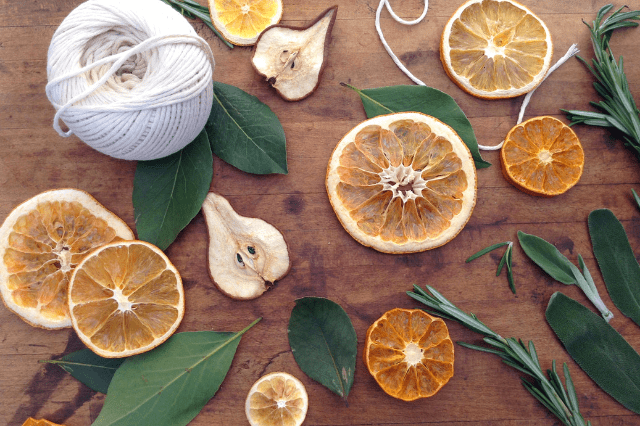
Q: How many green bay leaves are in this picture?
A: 6